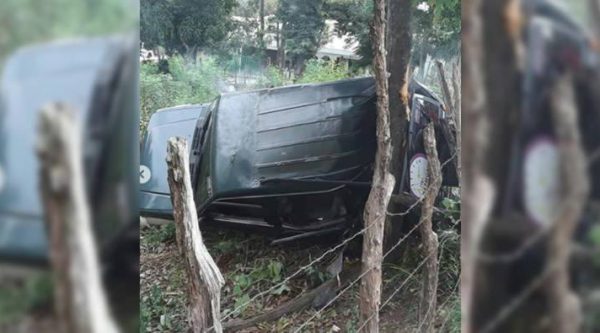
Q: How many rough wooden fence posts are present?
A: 3